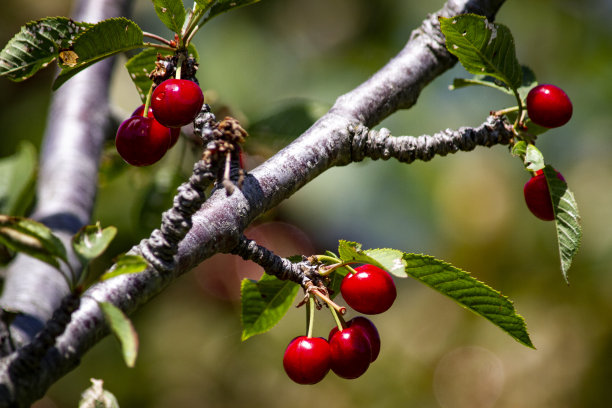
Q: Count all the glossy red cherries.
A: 9